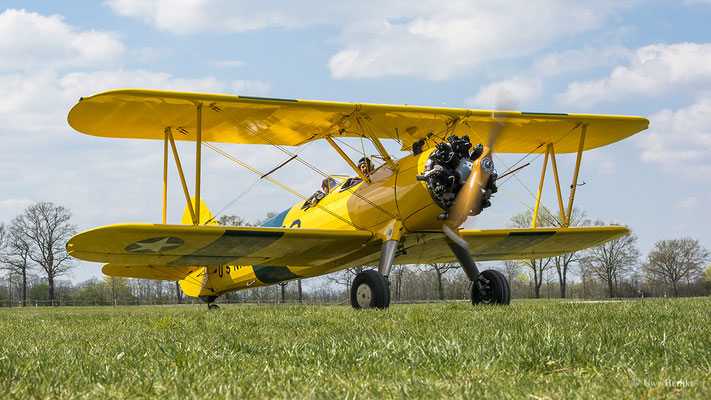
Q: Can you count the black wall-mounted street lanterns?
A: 0